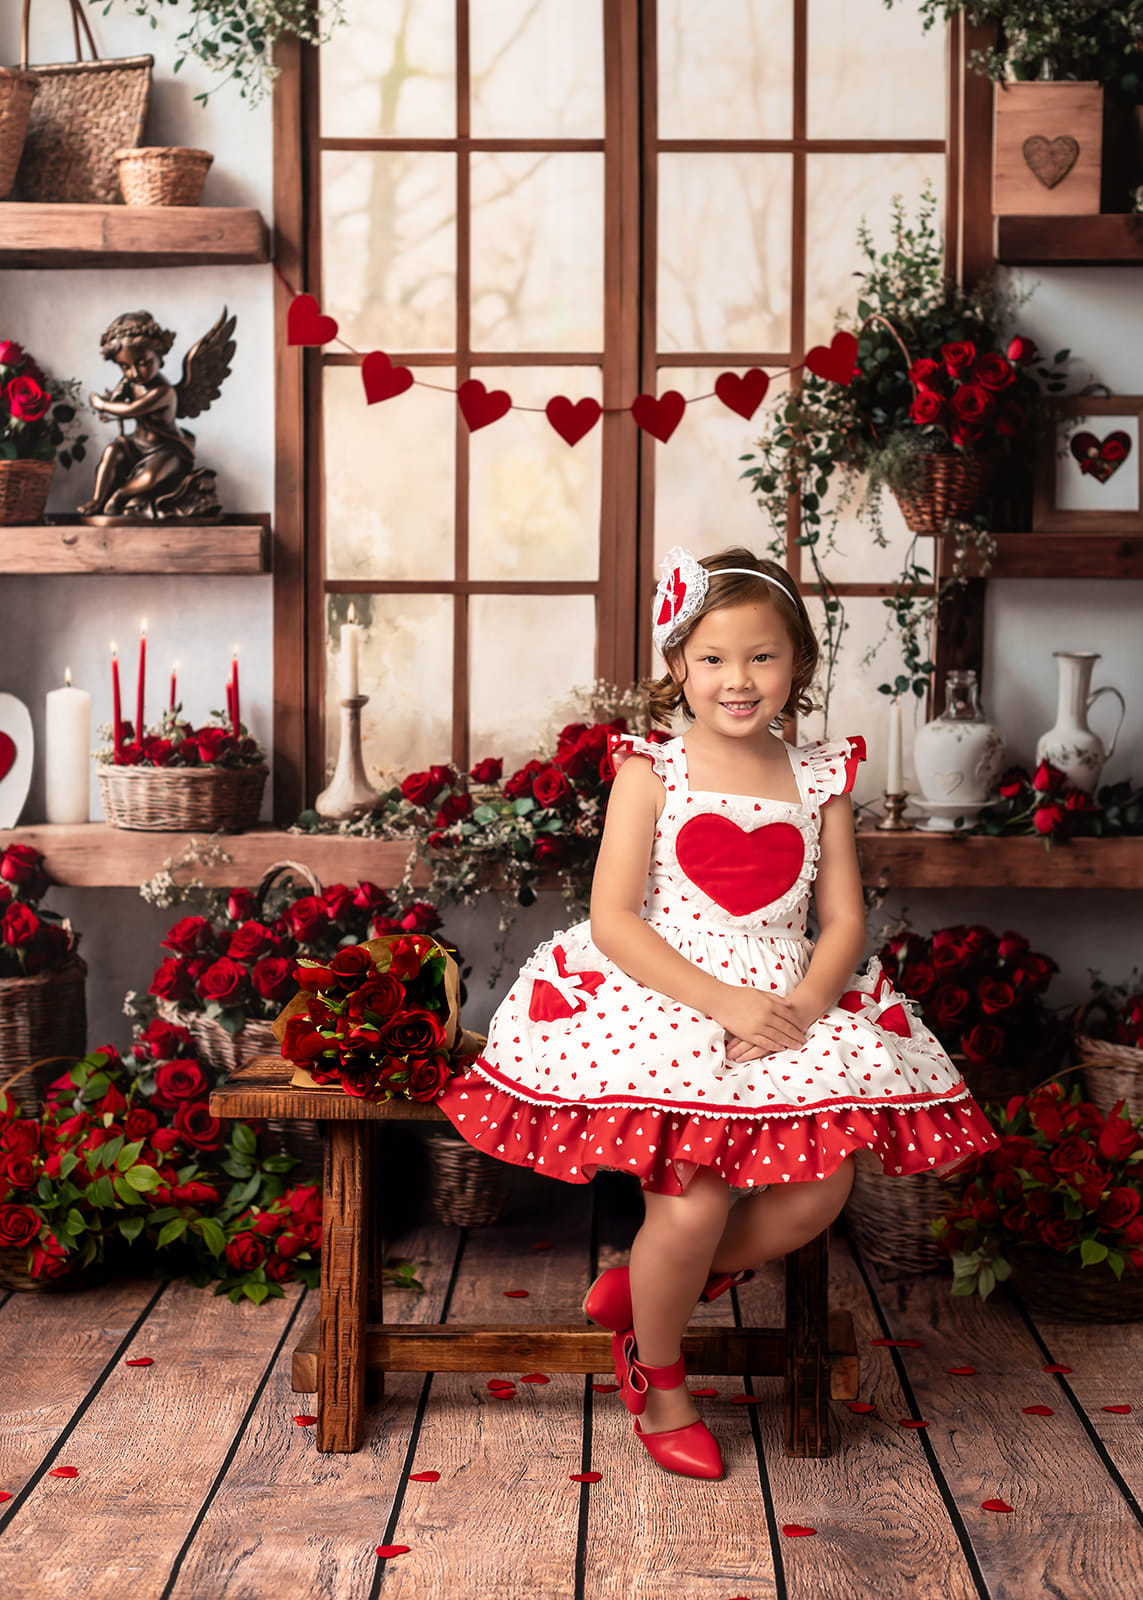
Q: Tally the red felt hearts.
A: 7